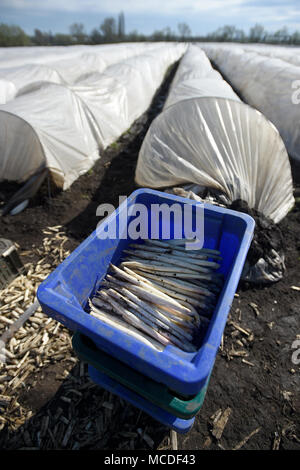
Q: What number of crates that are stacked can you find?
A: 3